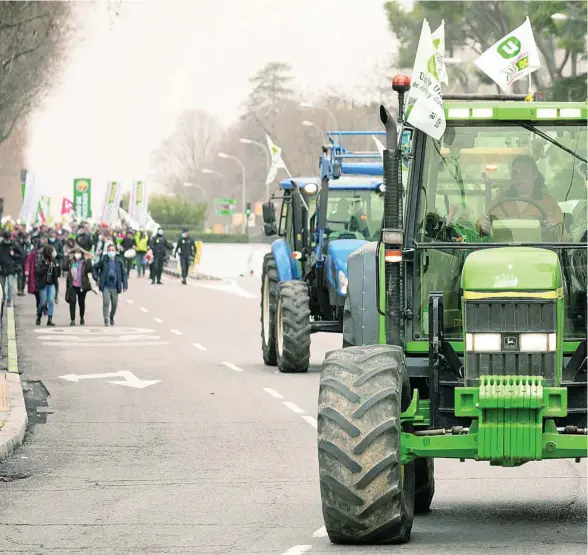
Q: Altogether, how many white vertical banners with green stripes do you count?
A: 2